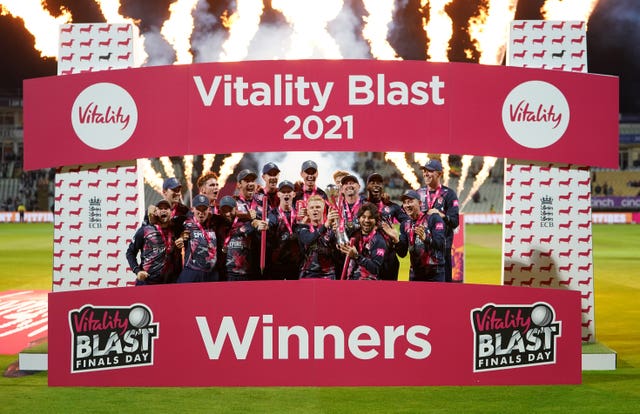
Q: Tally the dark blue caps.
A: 12